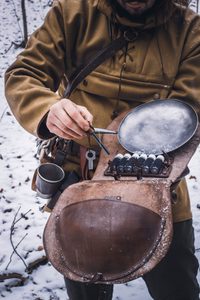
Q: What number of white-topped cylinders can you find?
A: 6